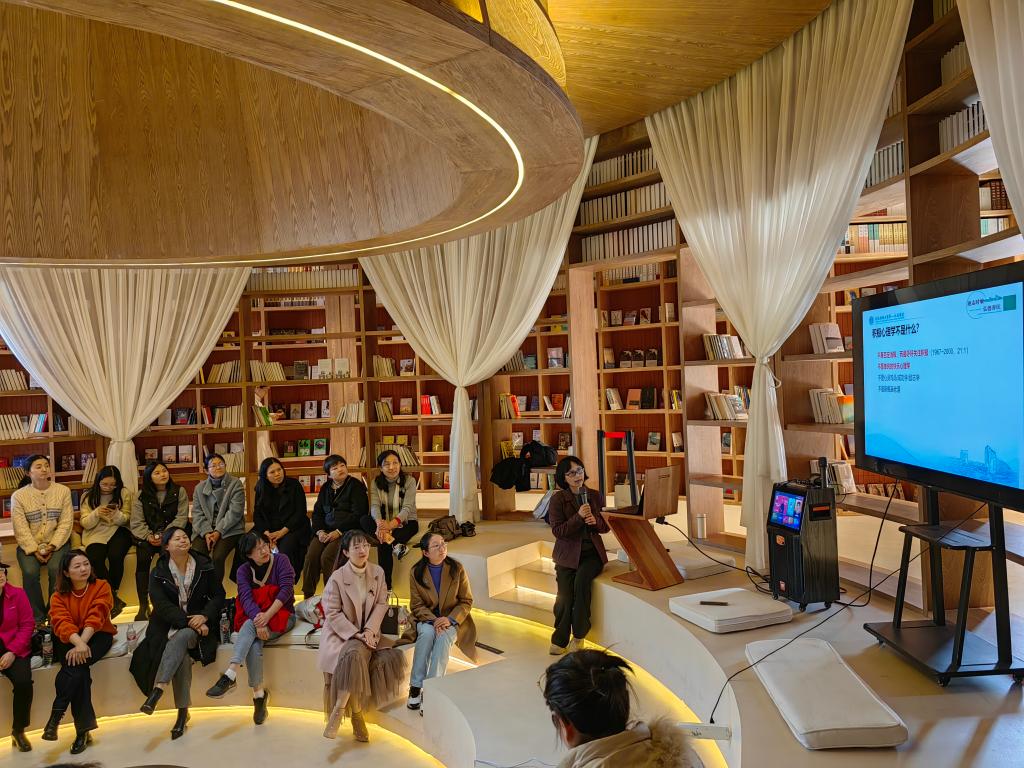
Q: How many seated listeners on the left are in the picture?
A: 13